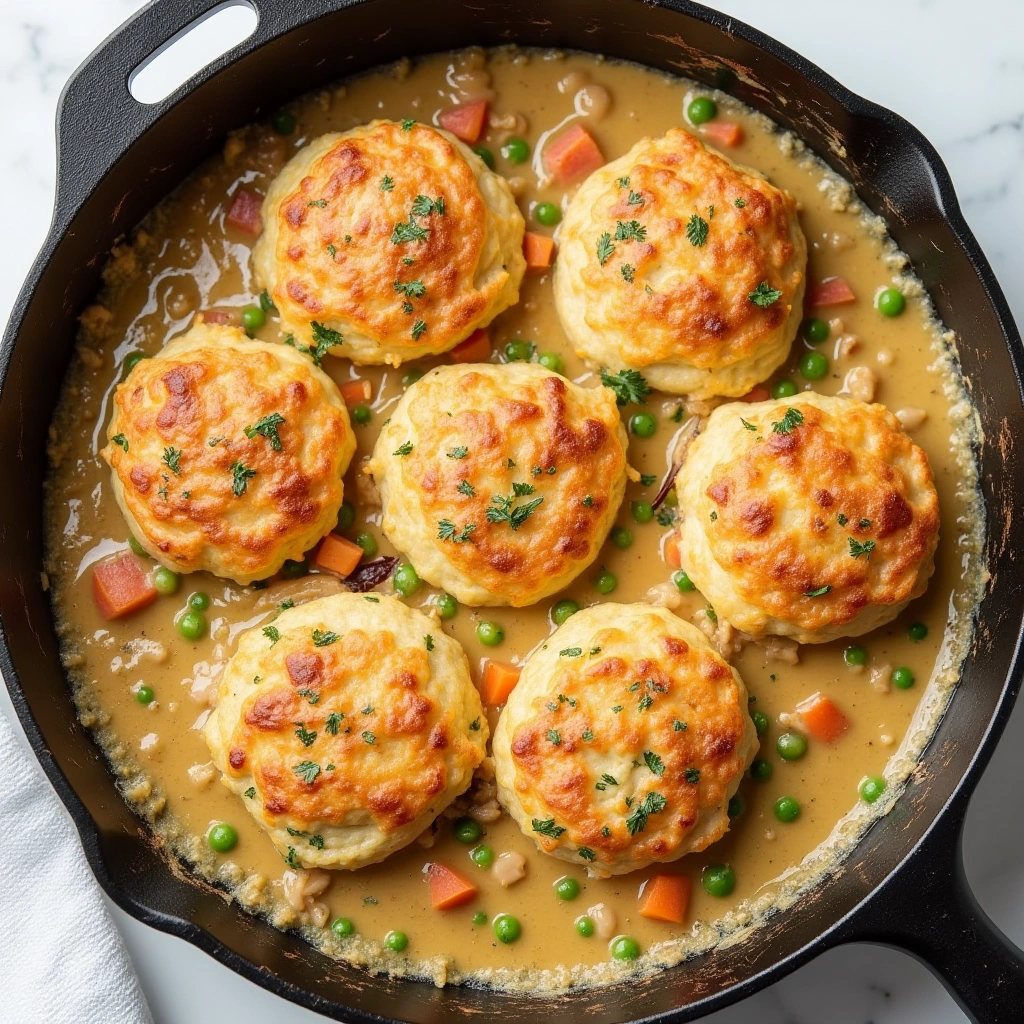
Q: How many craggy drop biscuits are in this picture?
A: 7